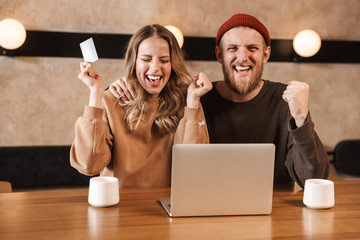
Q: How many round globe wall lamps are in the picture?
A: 3